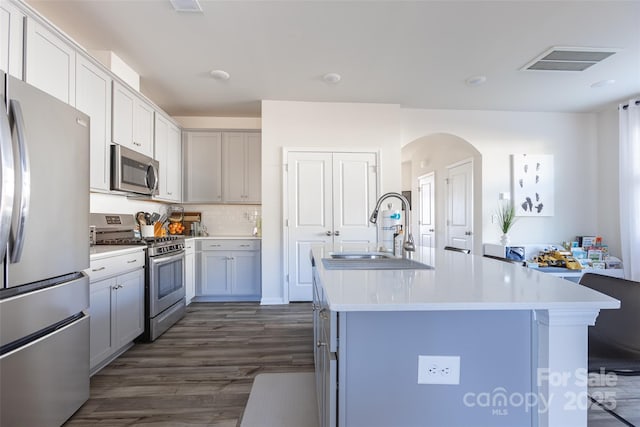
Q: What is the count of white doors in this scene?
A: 4